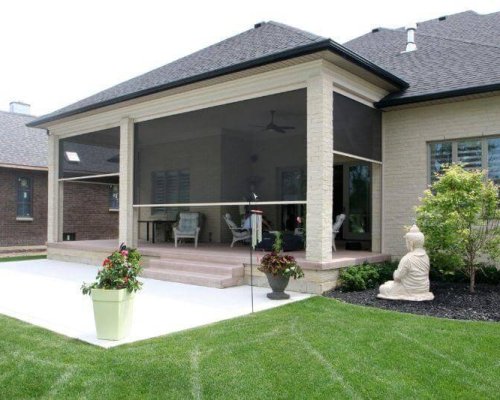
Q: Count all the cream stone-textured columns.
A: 3